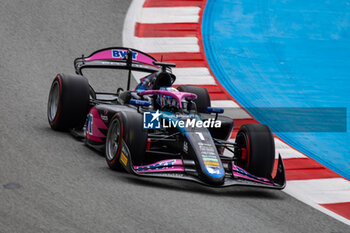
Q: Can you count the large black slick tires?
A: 4